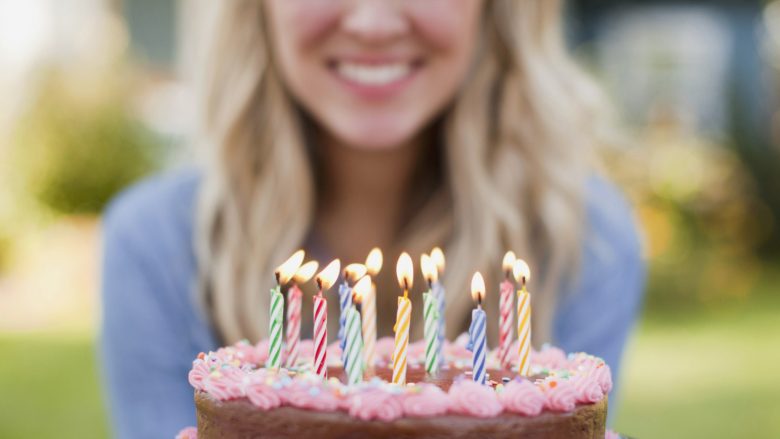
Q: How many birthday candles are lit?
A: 12